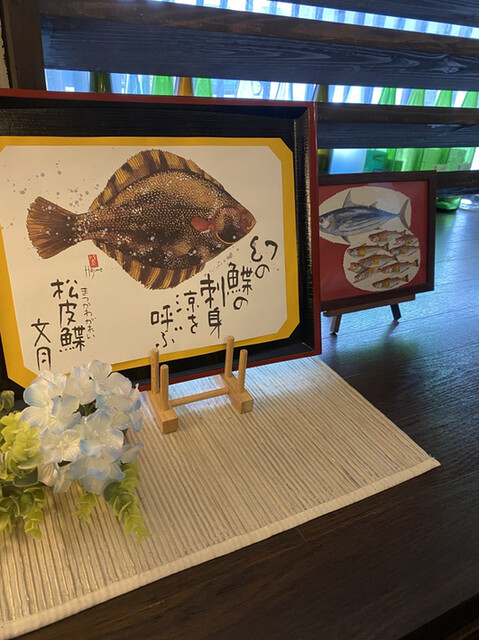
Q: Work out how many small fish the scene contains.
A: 9